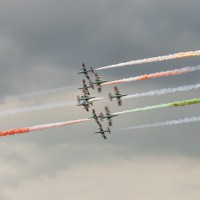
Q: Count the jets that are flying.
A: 9